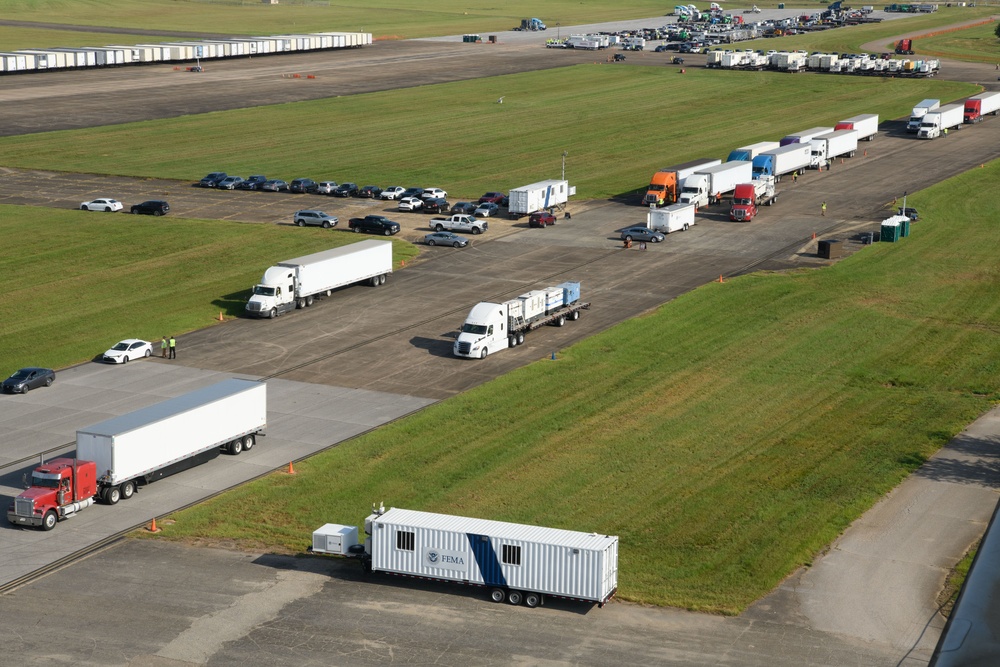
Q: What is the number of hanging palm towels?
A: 0